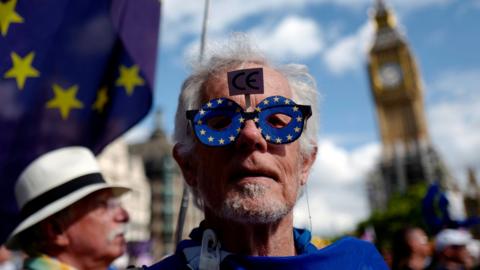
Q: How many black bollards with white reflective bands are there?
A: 0